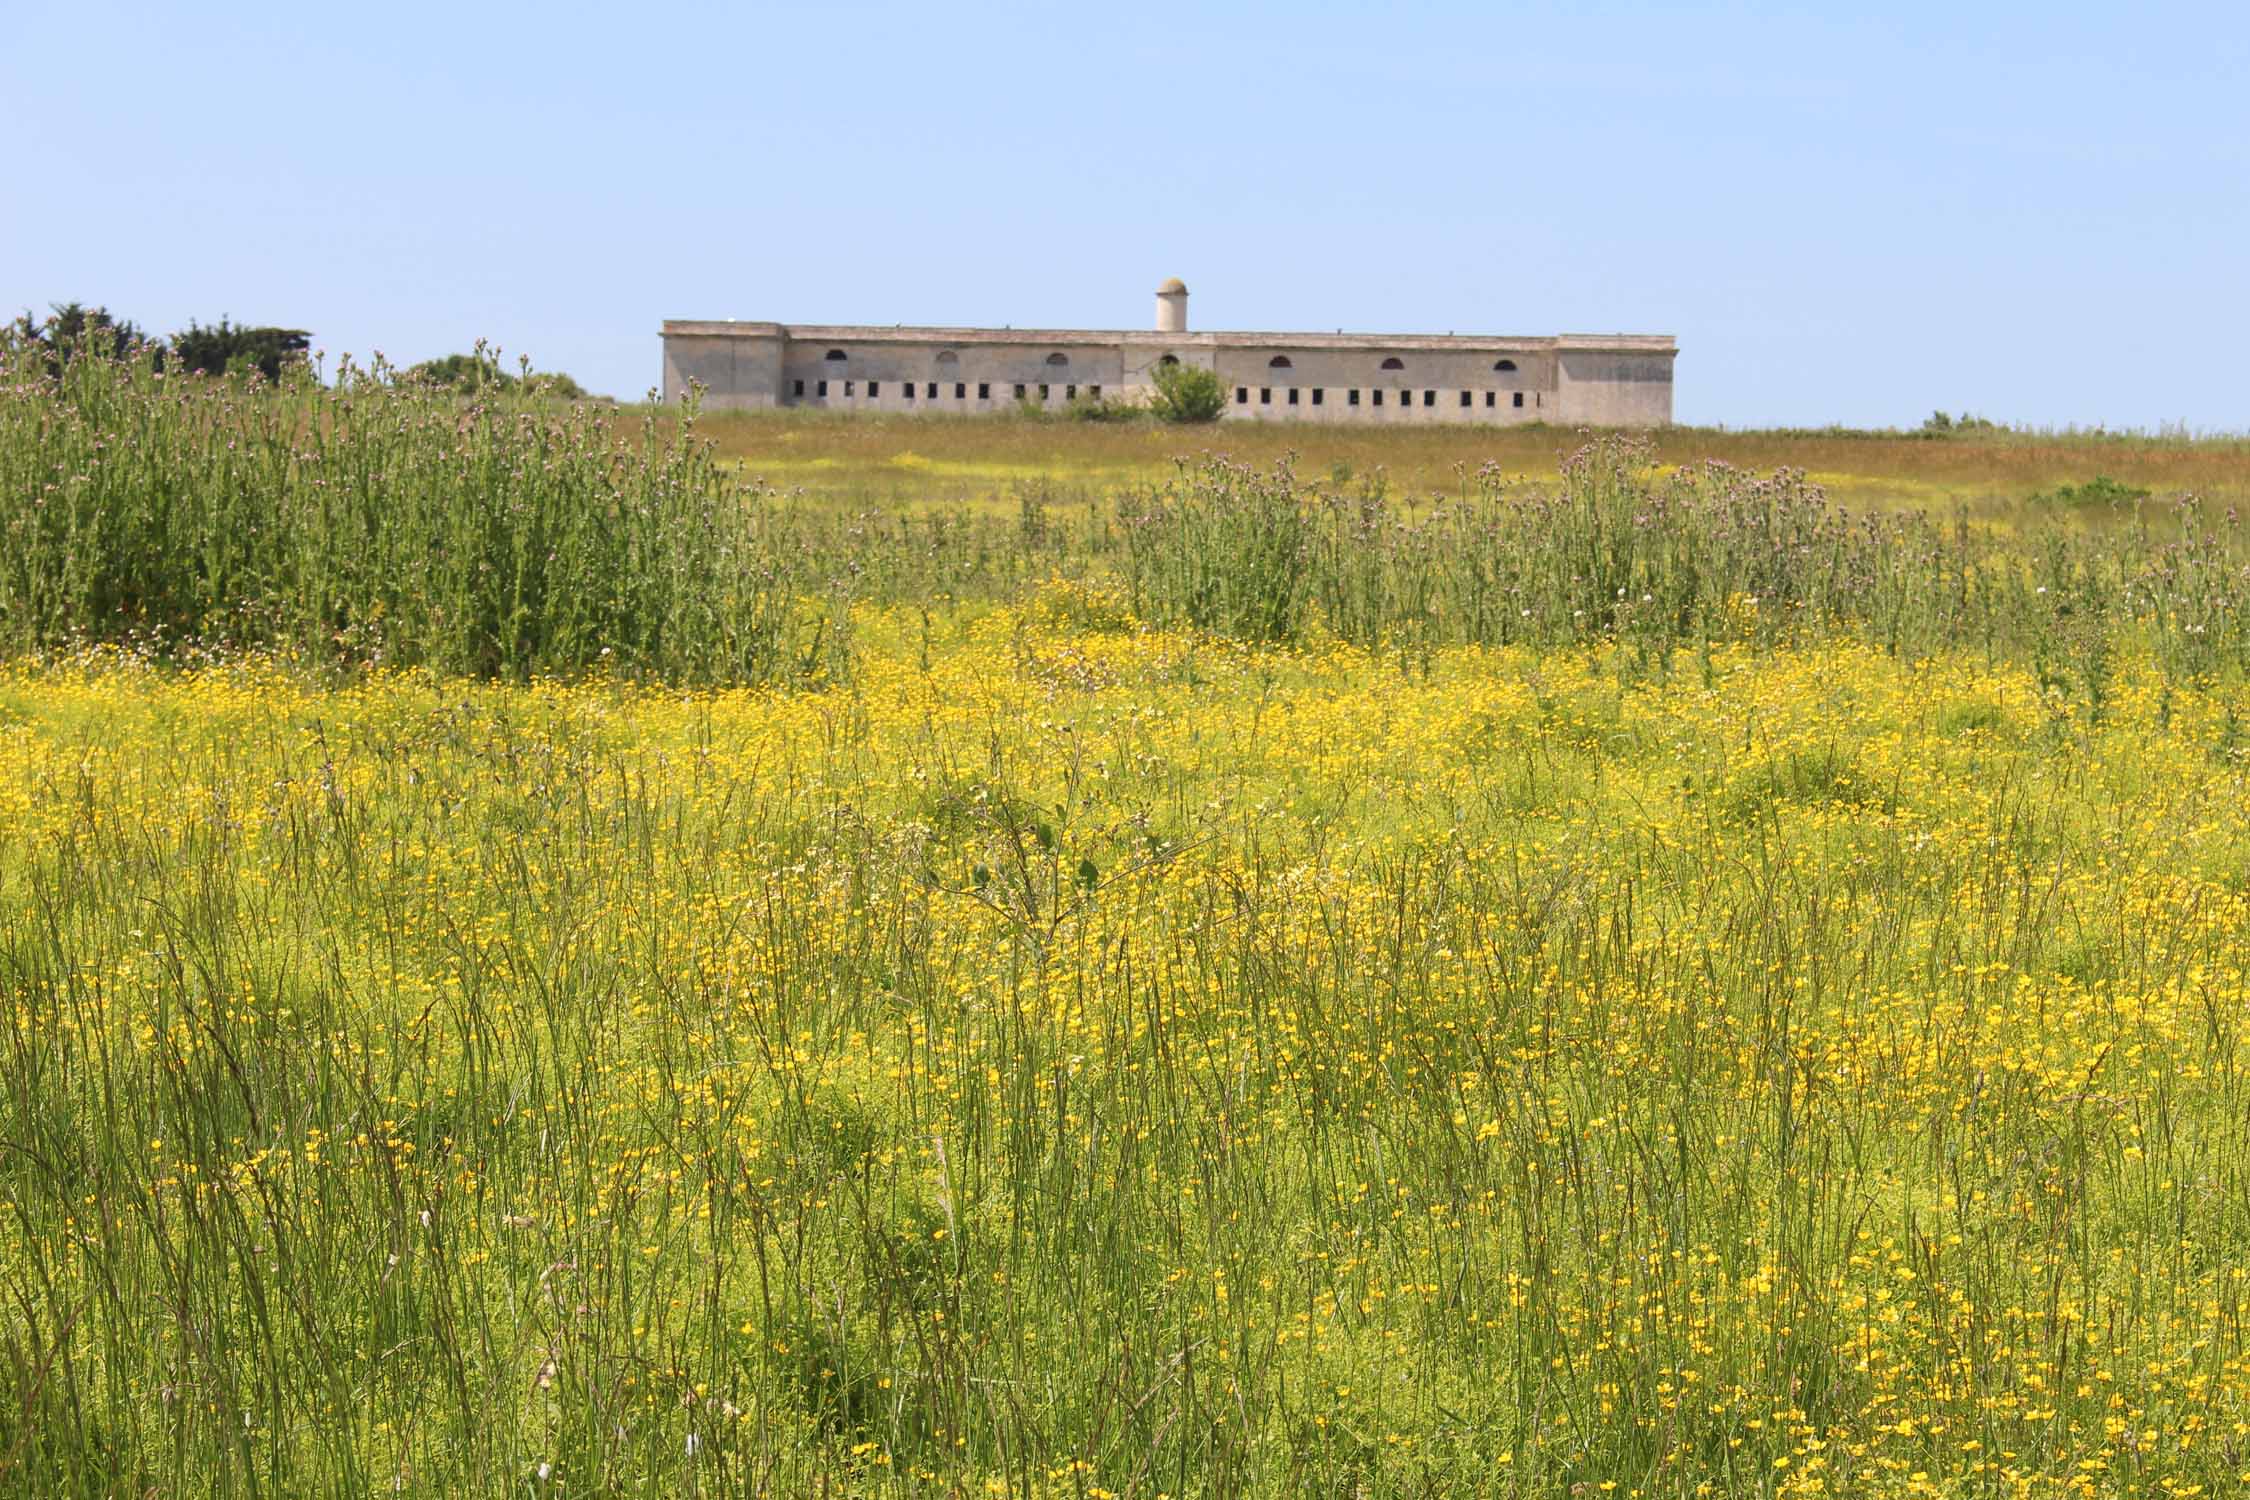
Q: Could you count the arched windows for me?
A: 7